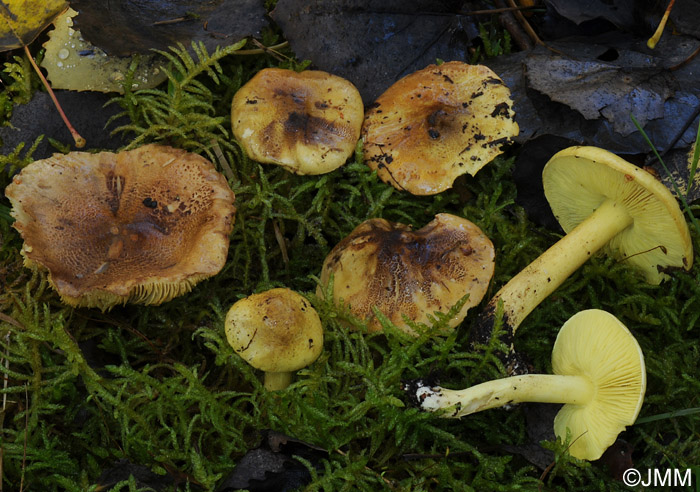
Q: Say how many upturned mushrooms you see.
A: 2